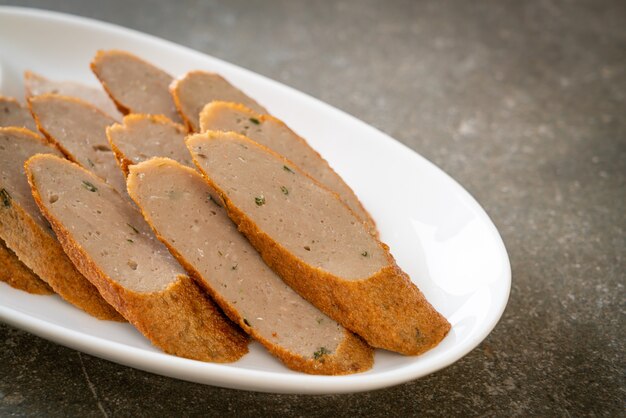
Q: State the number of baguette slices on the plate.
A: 0